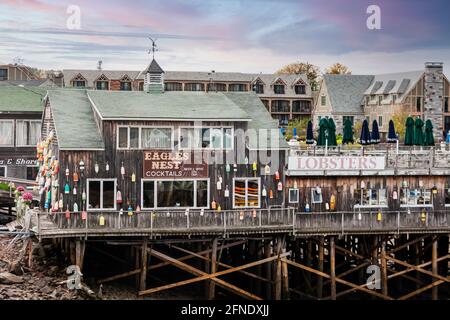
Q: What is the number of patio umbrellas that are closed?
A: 10